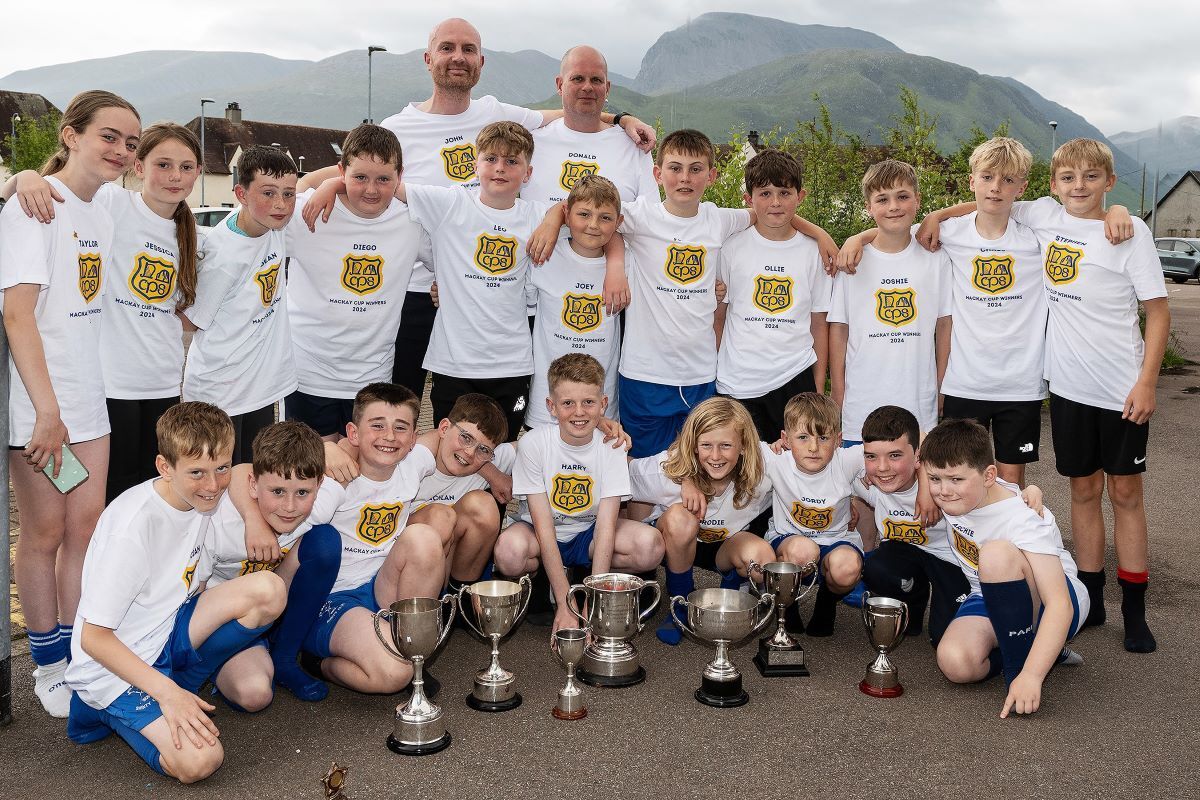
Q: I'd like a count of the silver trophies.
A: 7